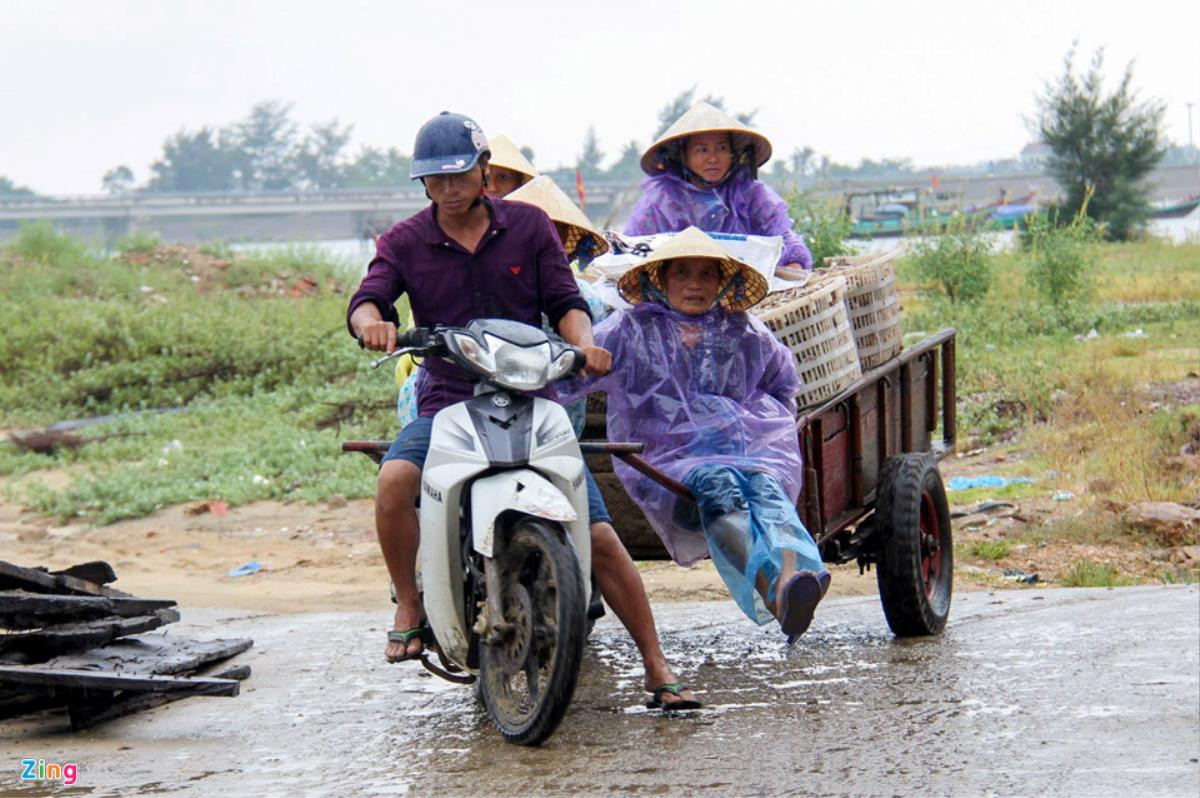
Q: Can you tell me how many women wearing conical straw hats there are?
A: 4